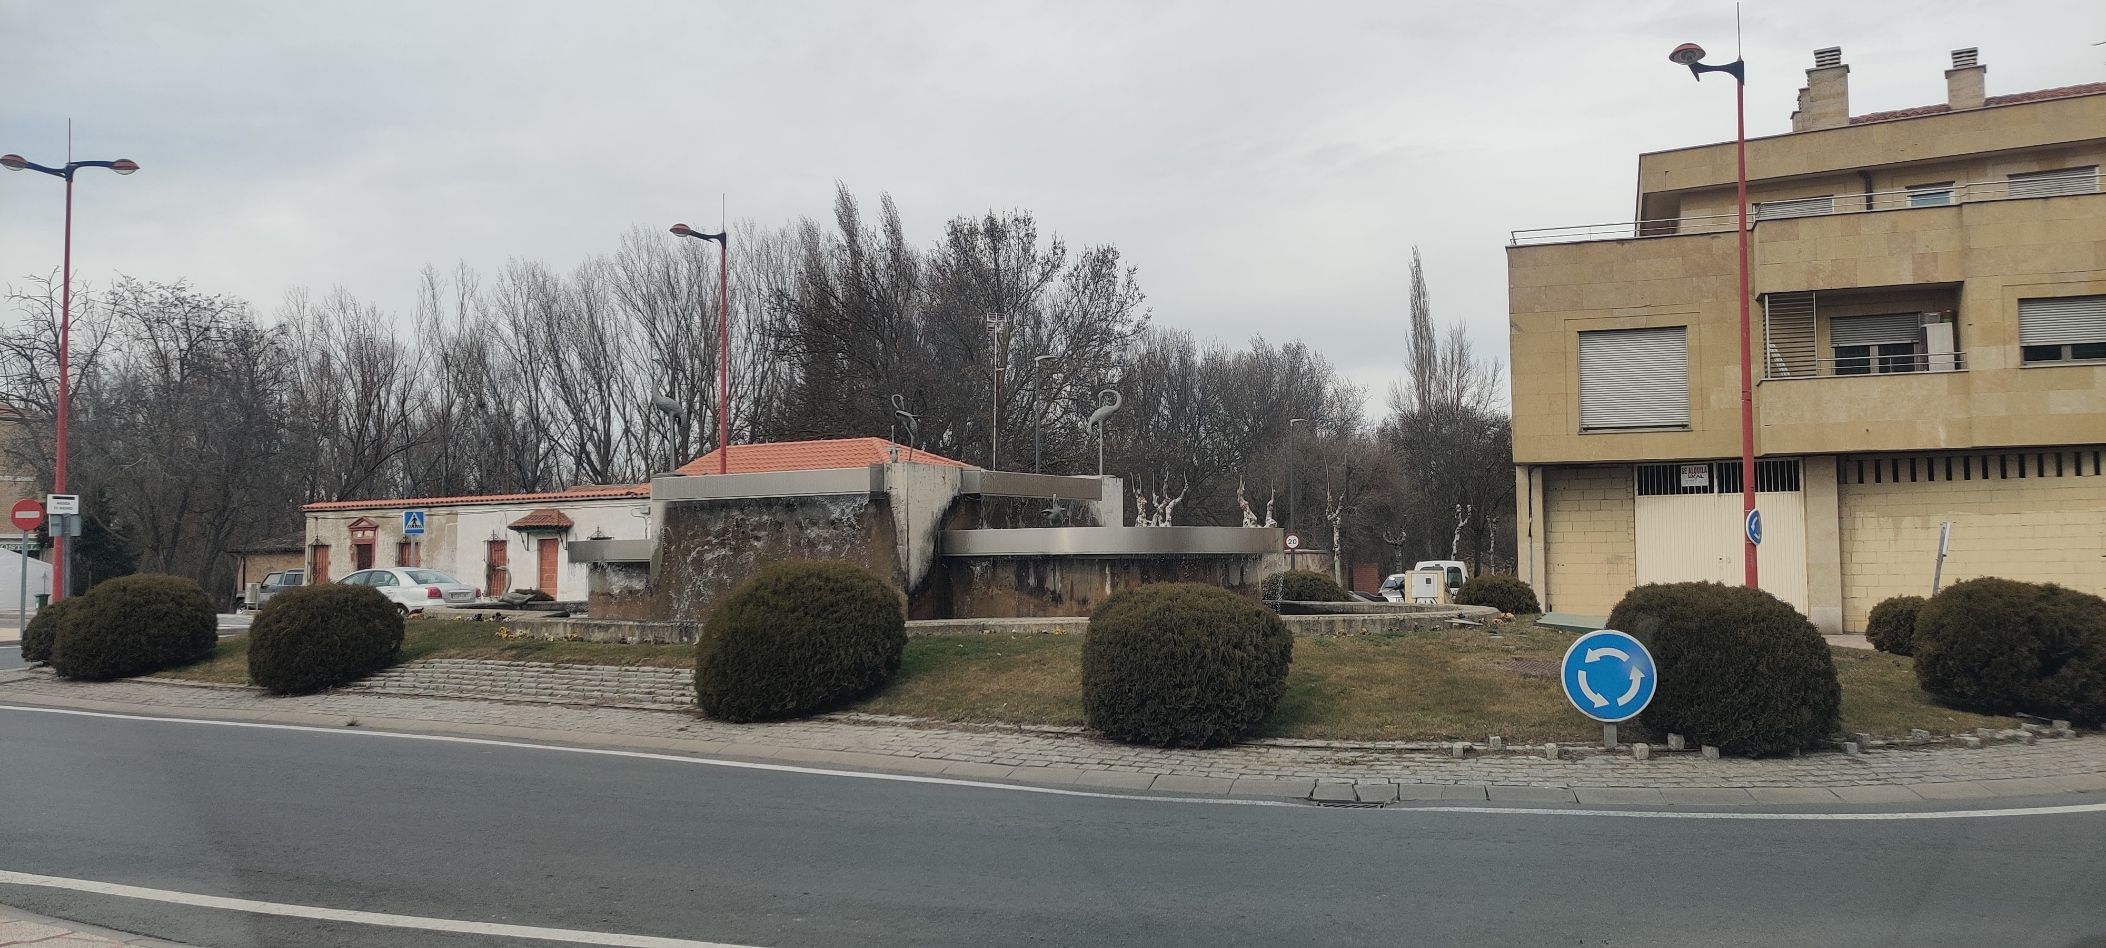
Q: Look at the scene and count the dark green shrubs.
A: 10